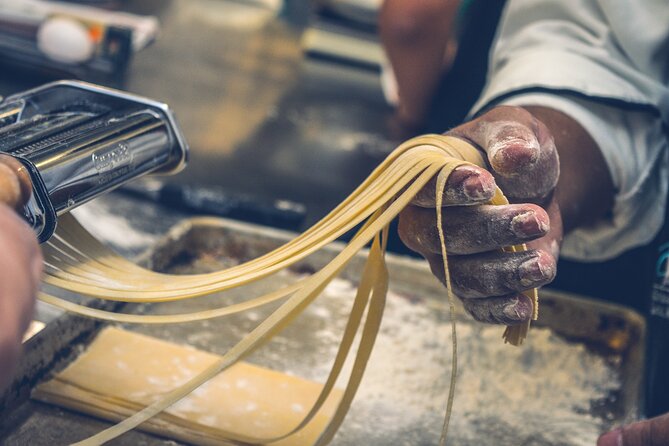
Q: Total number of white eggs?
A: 1